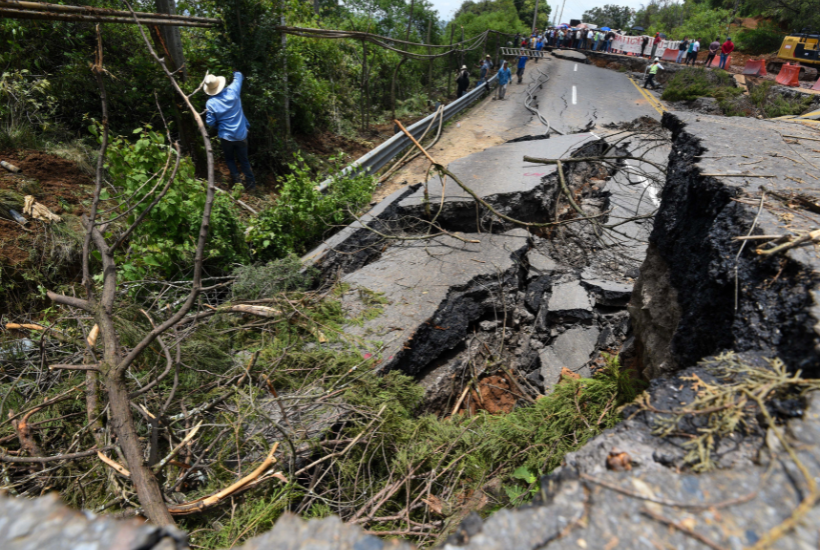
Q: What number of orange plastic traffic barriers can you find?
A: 5